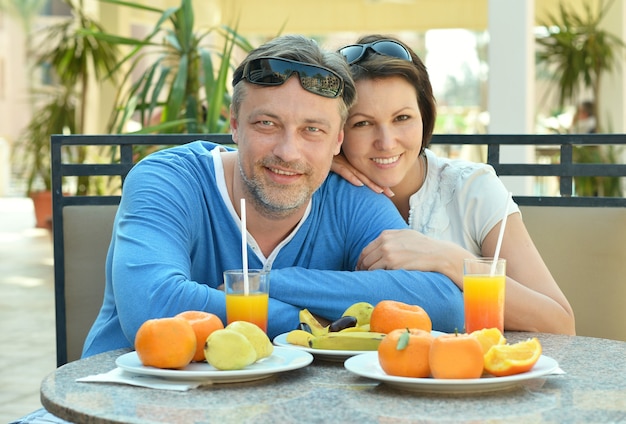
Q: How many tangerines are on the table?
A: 5